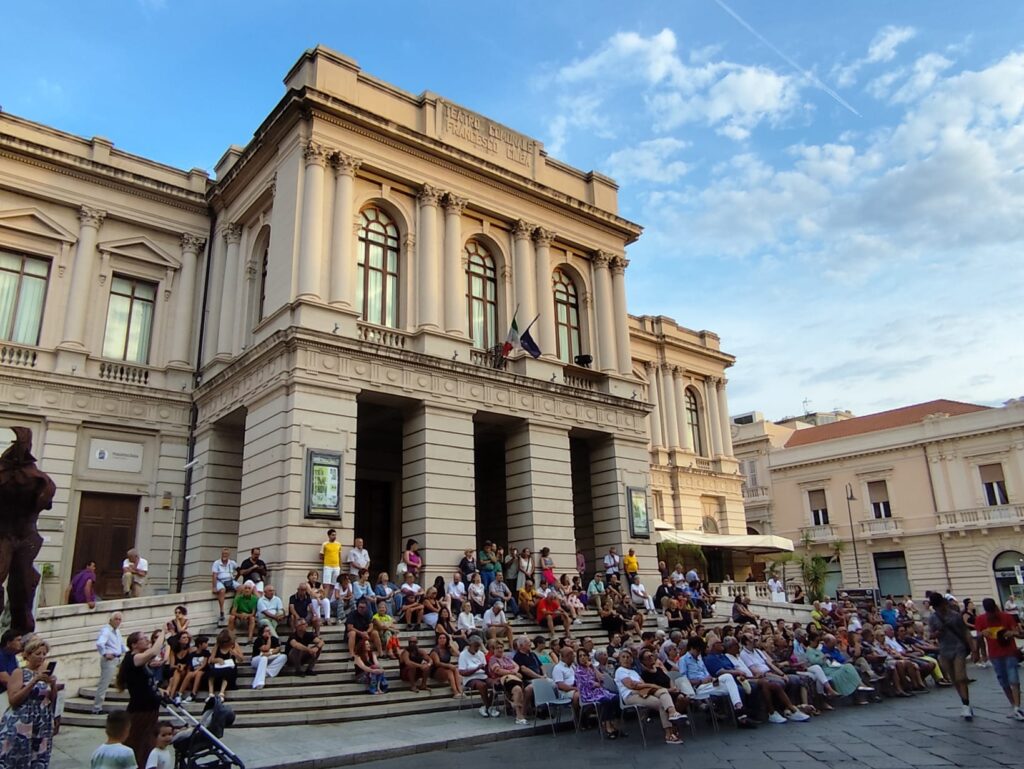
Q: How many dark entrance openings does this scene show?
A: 3